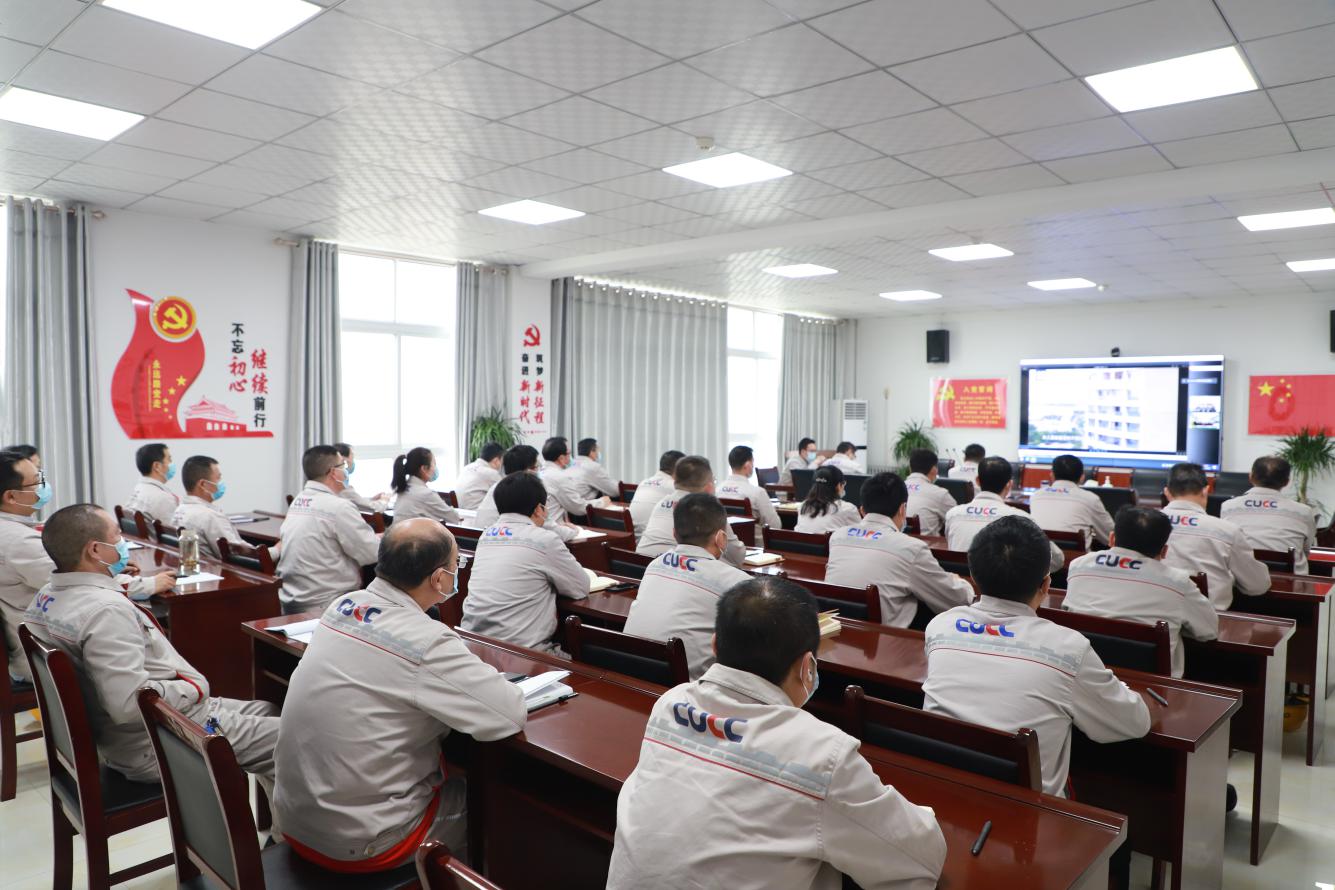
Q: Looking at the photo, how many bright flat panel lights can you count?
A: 11